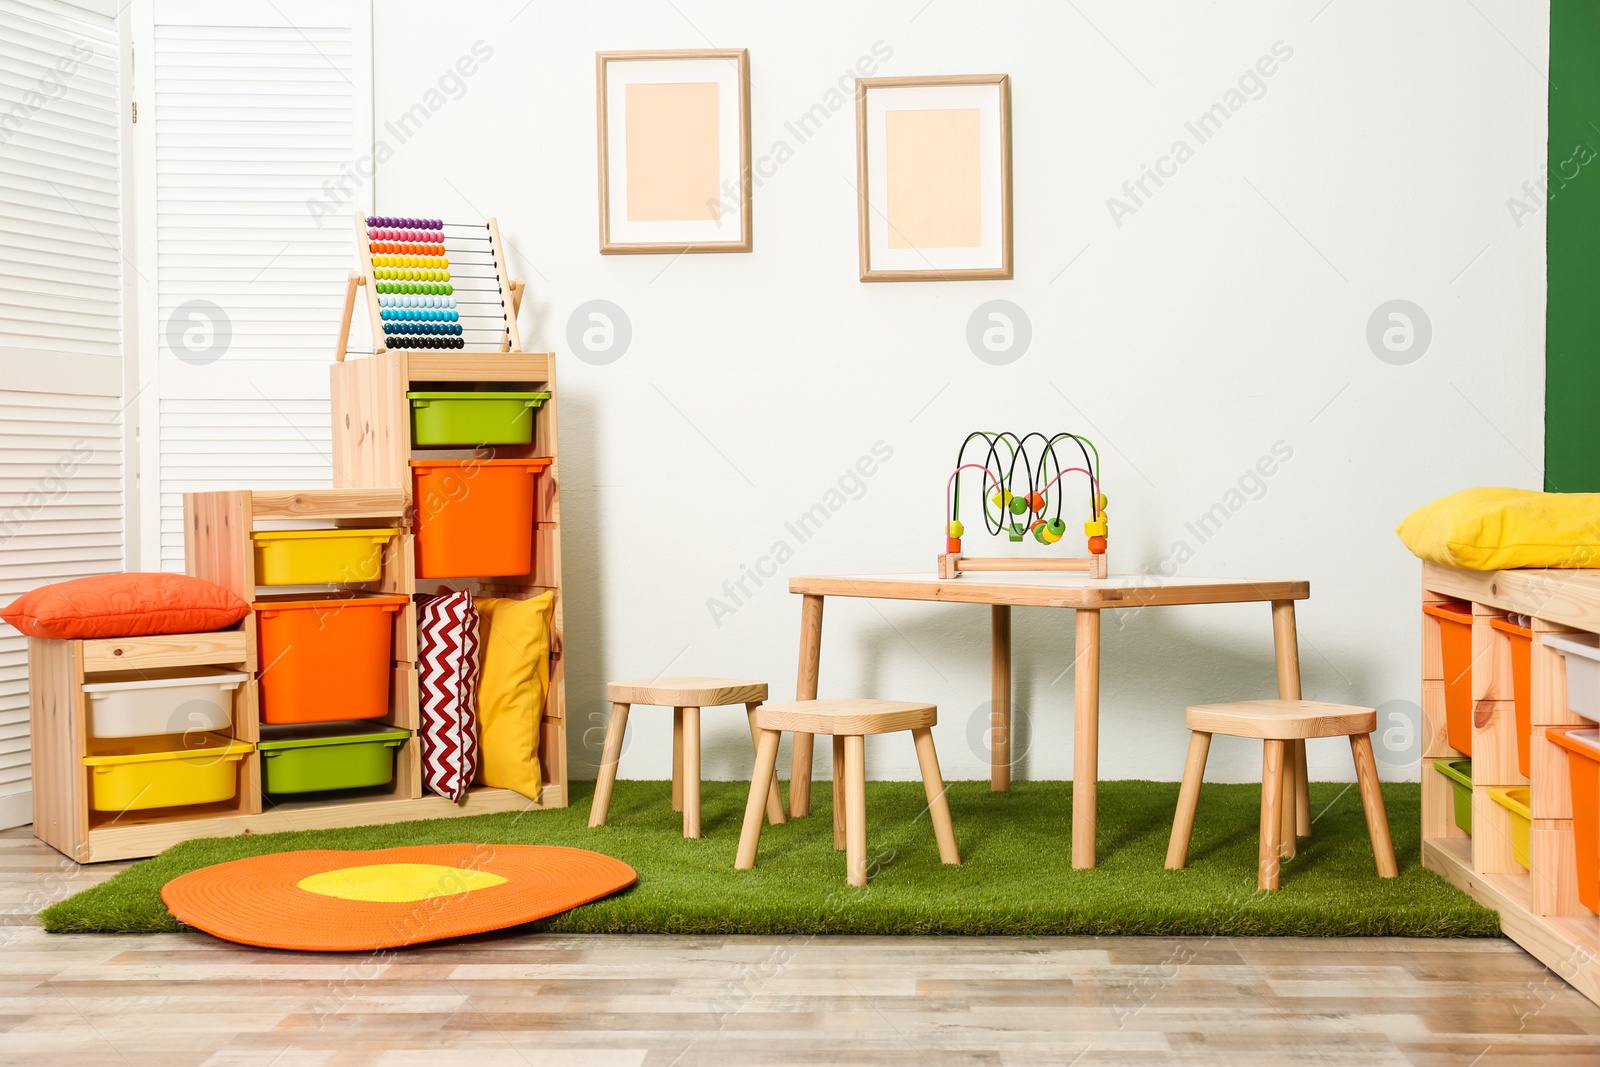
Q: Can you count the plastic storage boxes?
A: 13